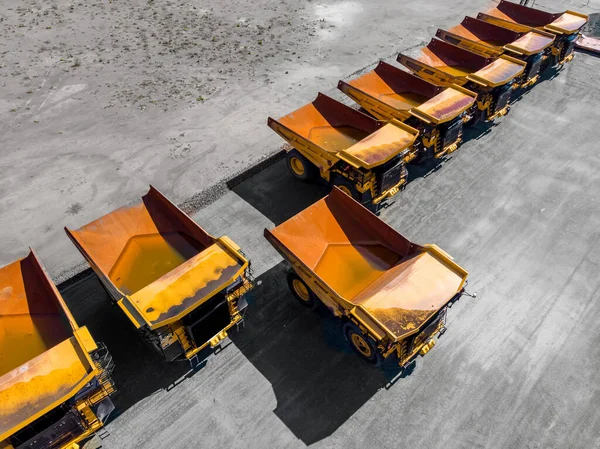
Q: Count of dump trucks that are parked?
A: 8